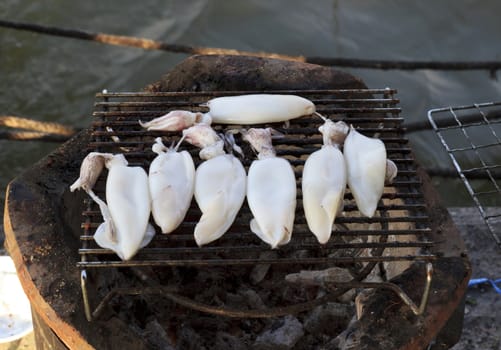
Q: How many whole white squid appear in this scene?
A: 7